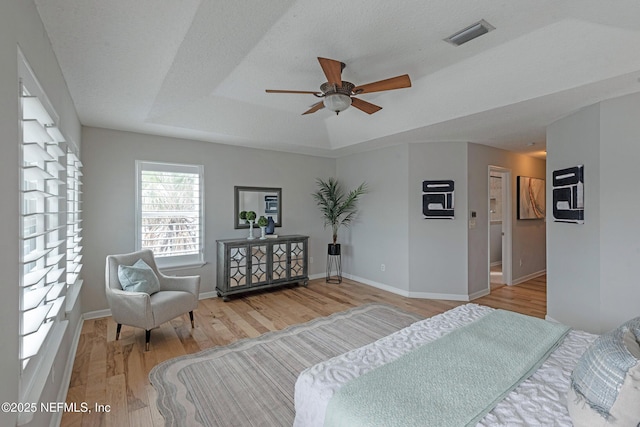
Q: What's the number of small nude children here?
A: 0